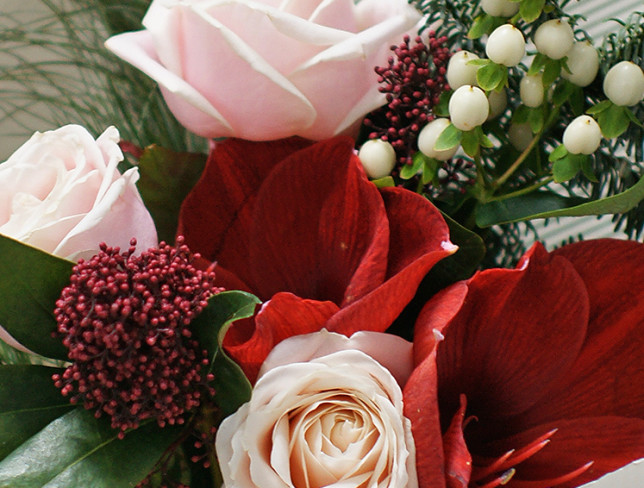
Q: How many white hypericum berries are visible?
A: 13